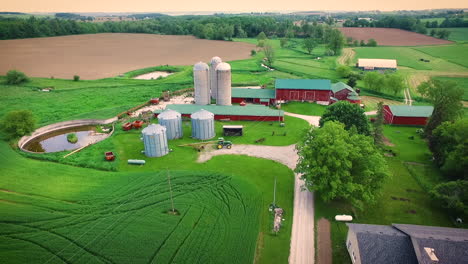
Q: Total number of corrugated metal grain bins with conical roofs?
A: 3